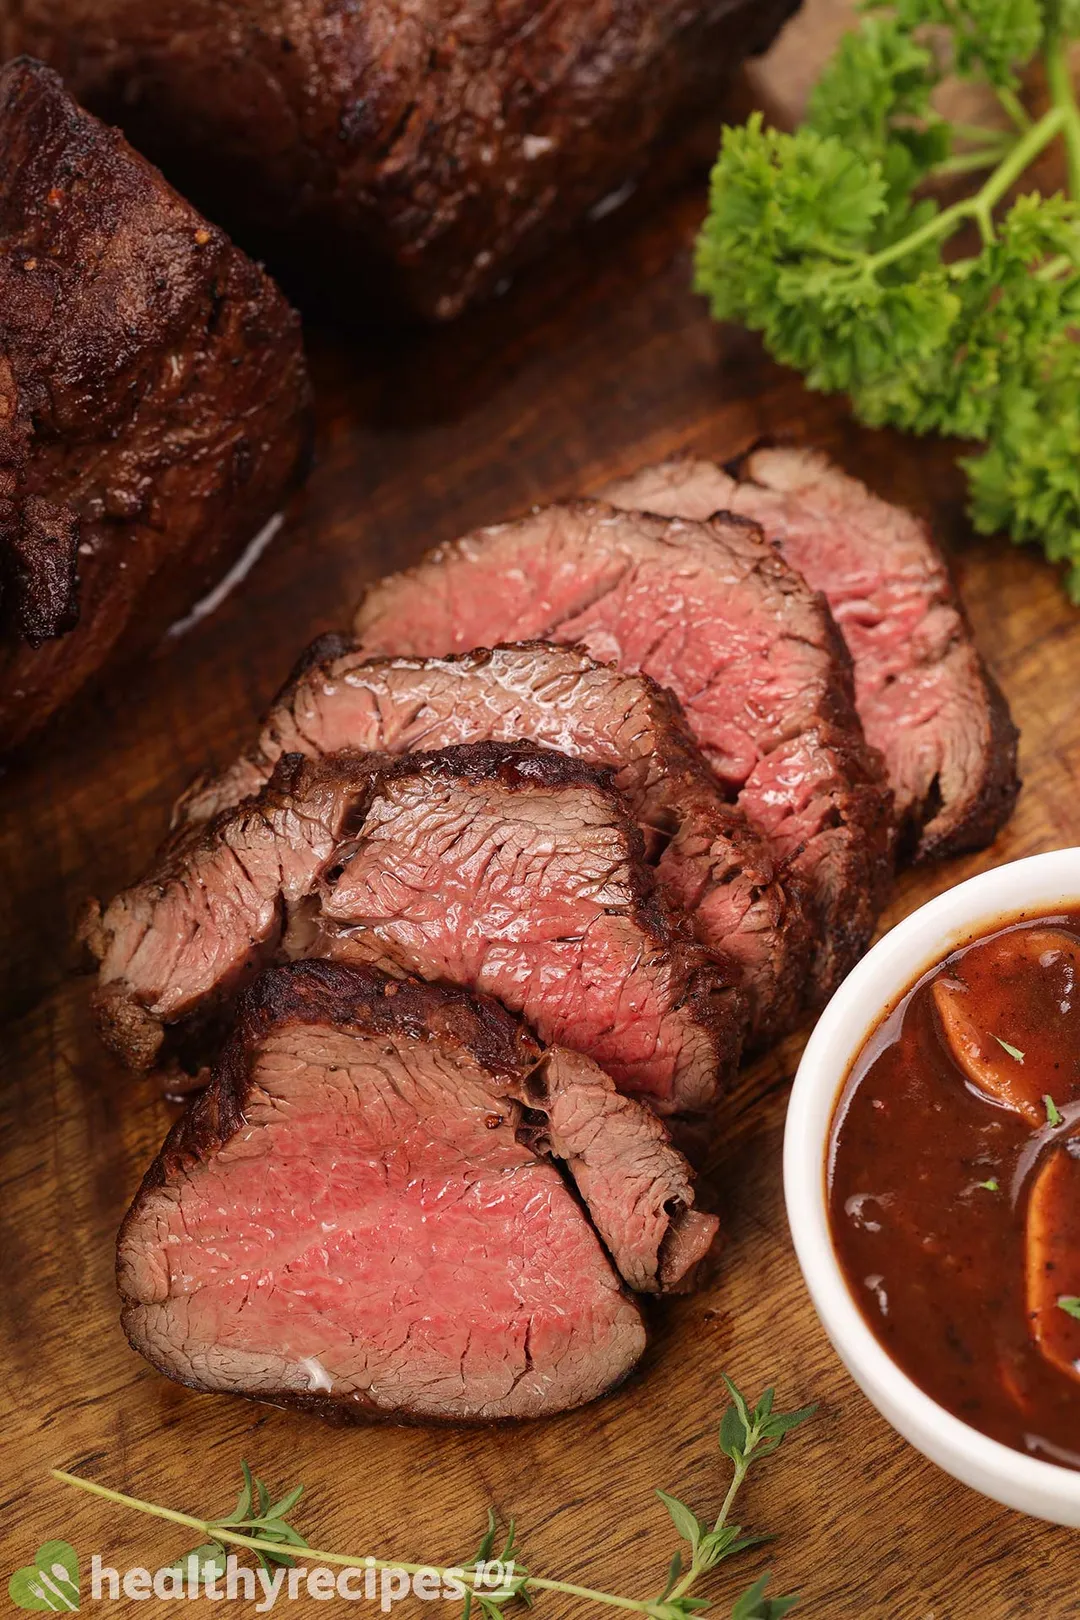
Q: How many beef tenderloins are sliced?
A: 5